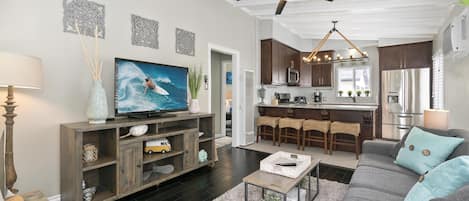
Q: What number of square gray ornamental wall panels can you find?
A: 3